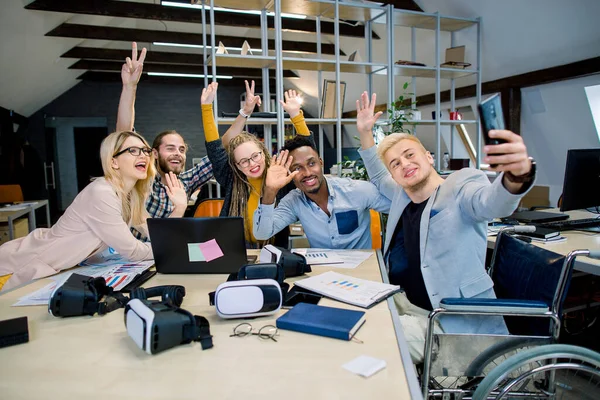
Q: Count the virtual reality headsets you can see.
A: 4